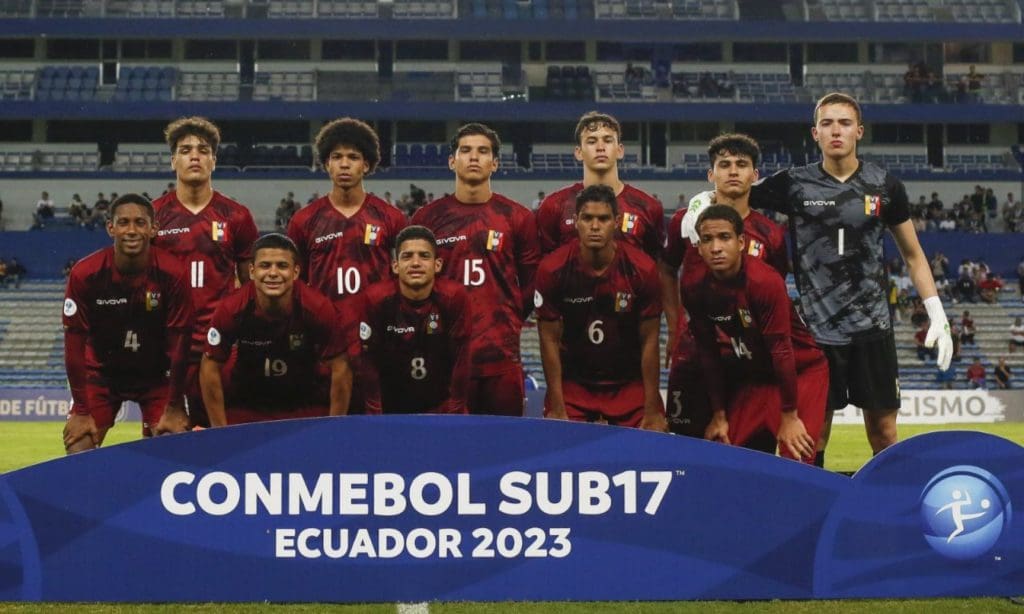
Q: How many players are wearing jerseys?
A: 11